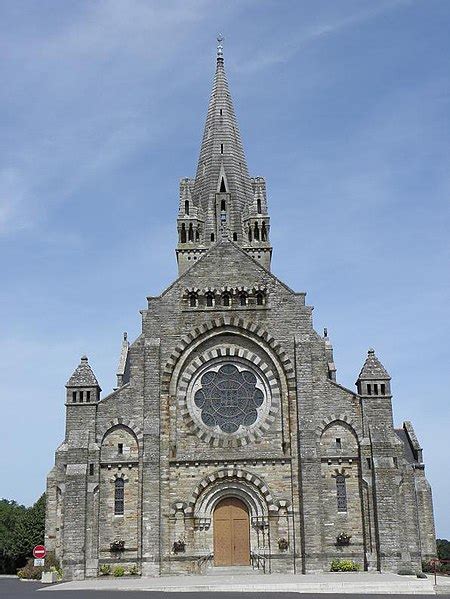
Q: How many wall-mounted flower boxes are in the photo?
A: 4